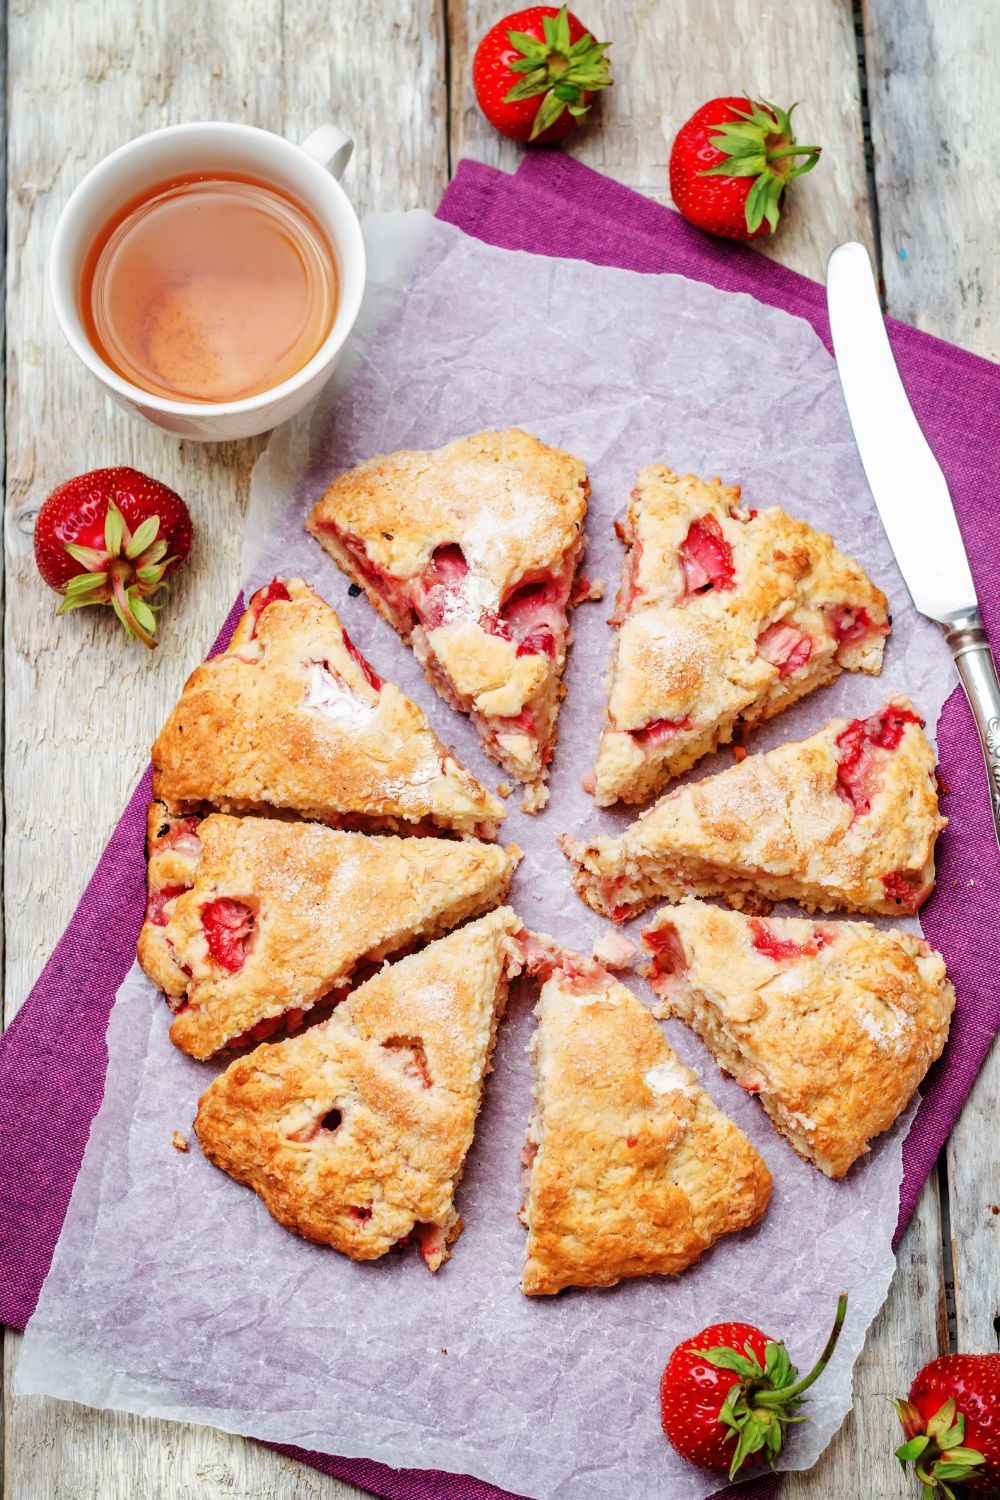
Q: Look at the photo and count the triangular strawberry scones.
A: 8